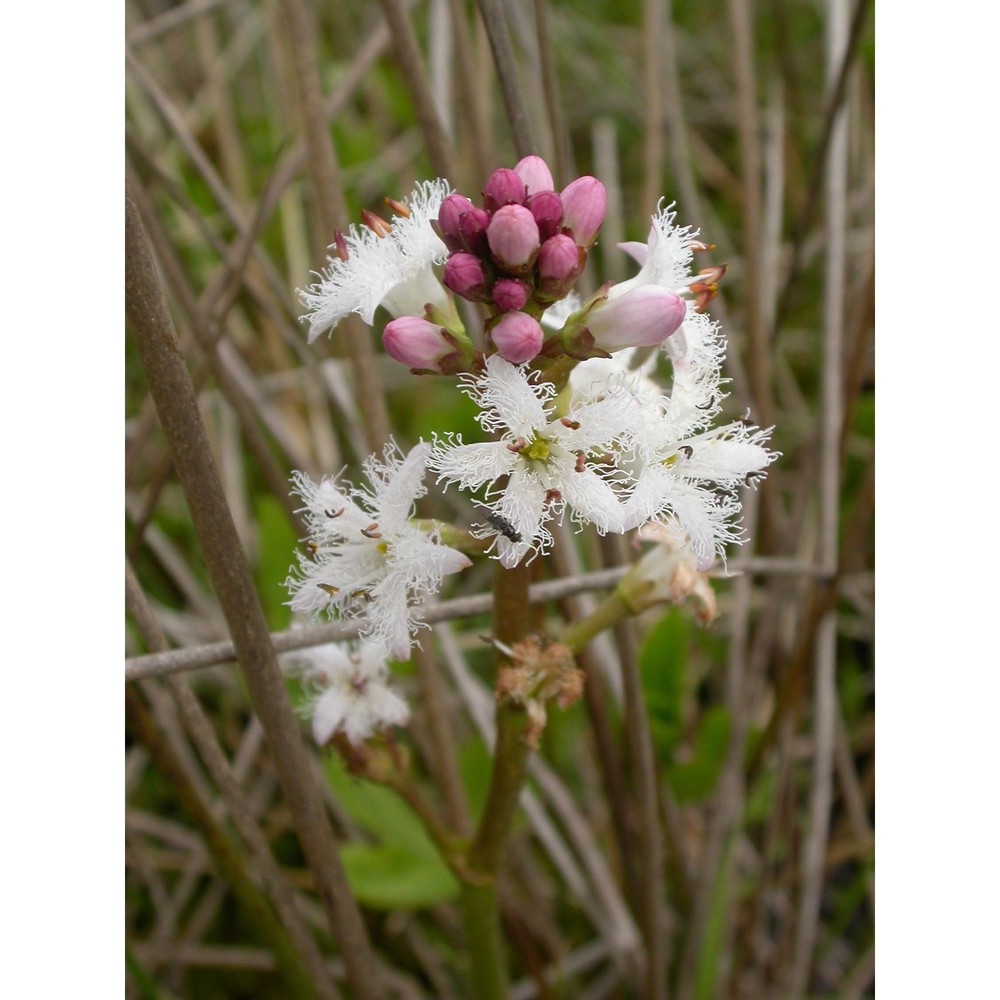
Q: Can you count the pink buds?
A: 13